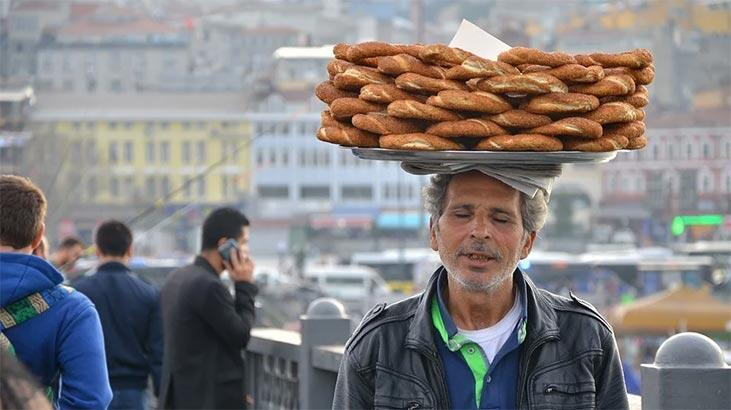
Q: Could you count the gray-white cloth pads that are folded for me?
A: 1